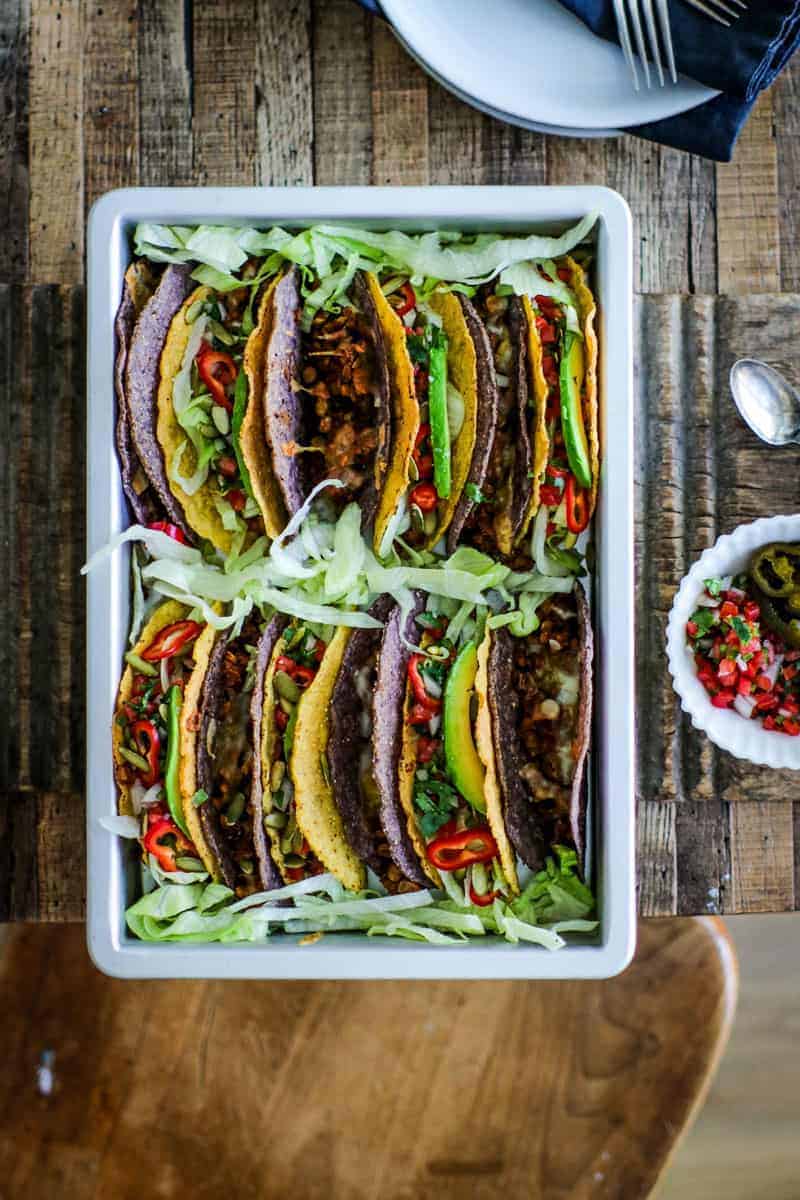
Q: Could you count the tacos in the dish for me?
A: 12